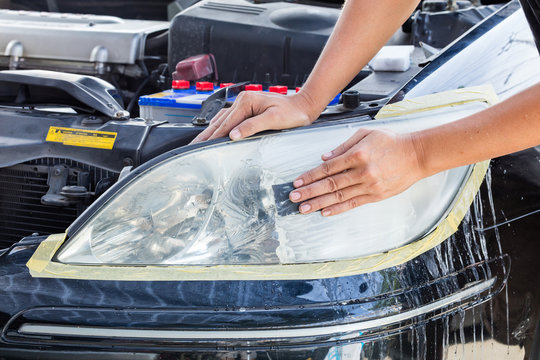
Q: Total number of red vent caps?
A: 6